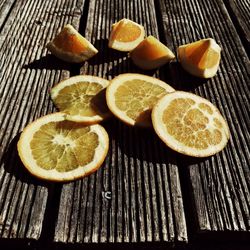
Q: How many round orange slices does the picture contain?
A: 4